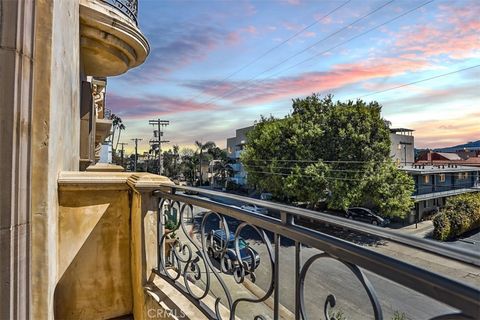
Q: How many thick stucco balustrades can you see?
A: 1